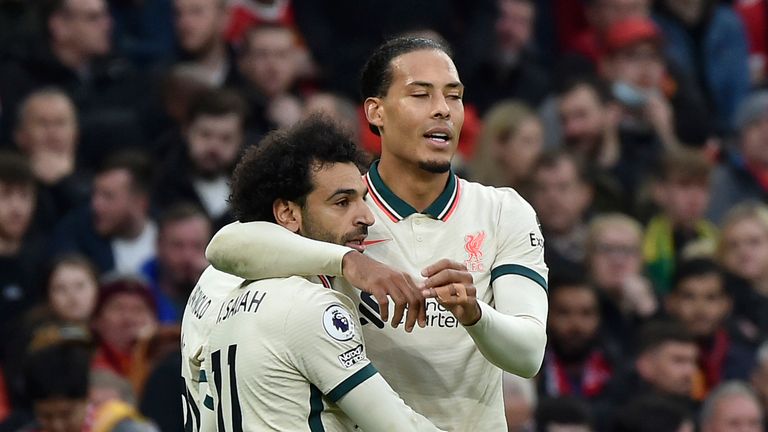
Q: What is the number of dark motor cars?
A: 0